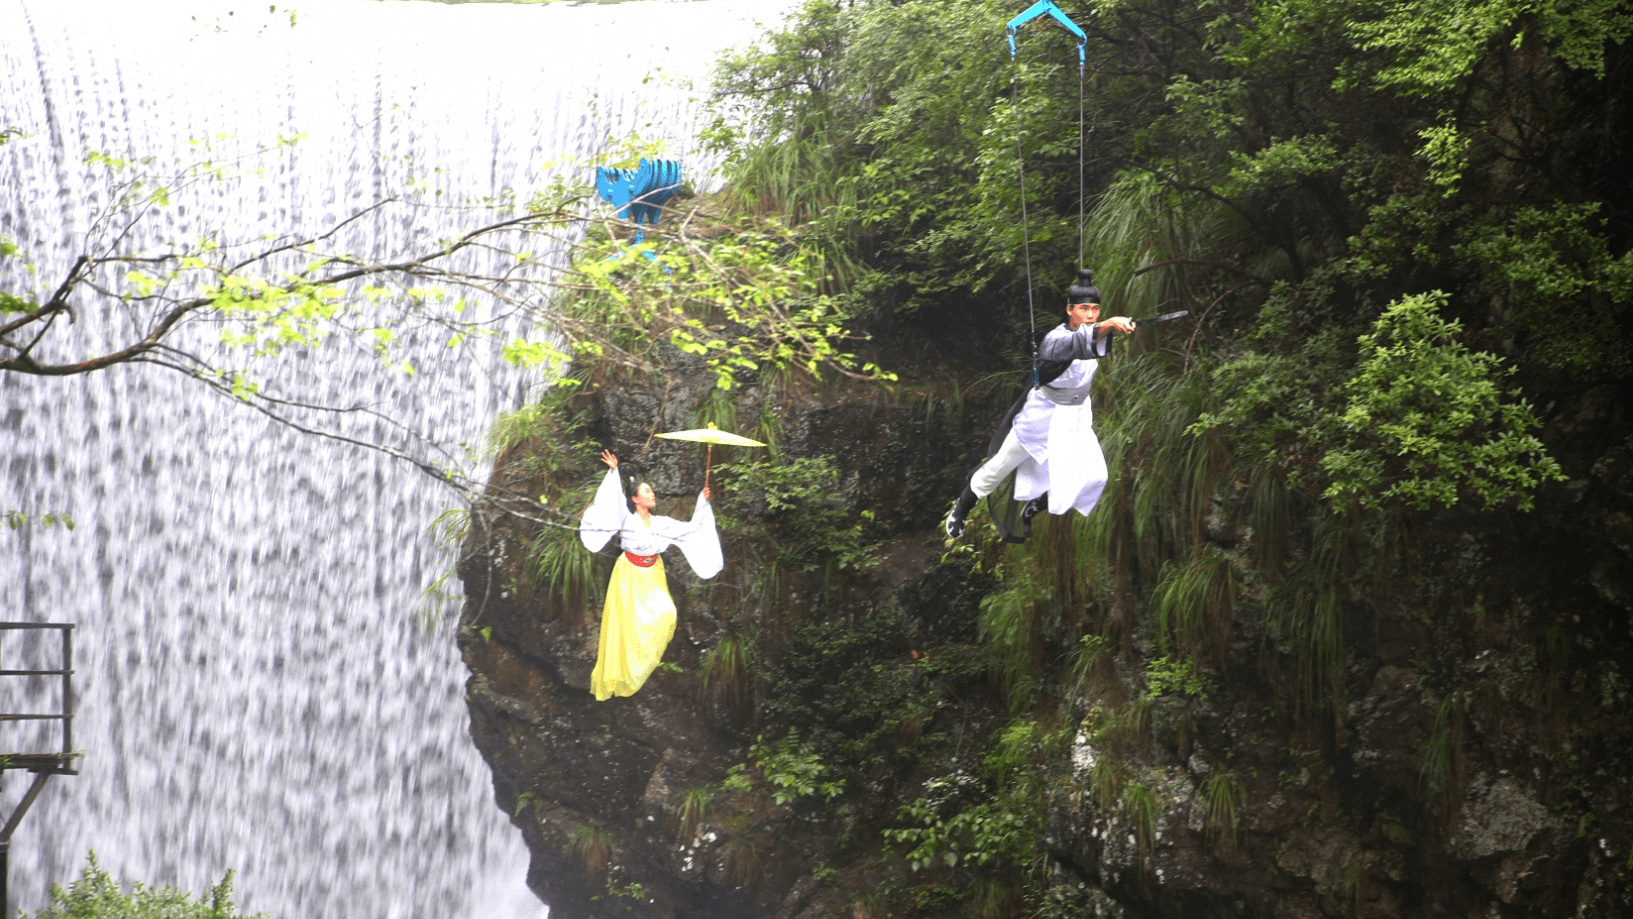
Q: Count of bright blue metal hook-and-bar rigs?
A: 2